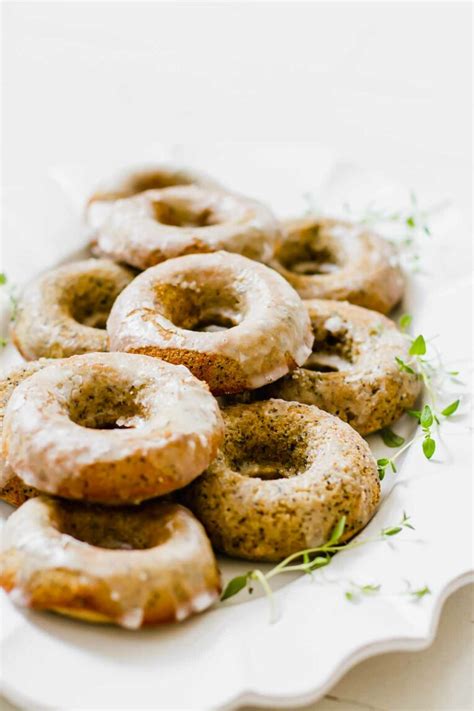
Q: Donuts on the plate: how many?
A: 10